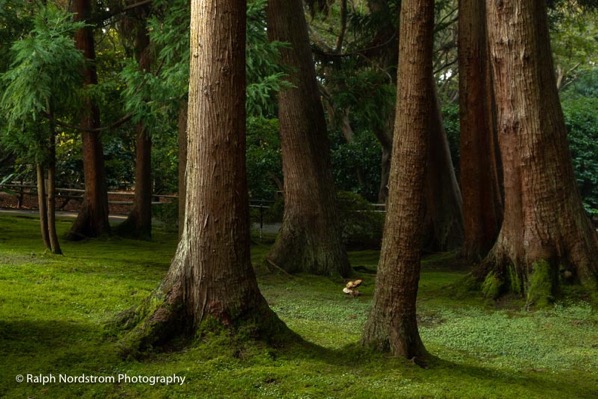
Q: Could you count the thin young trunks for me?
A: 2